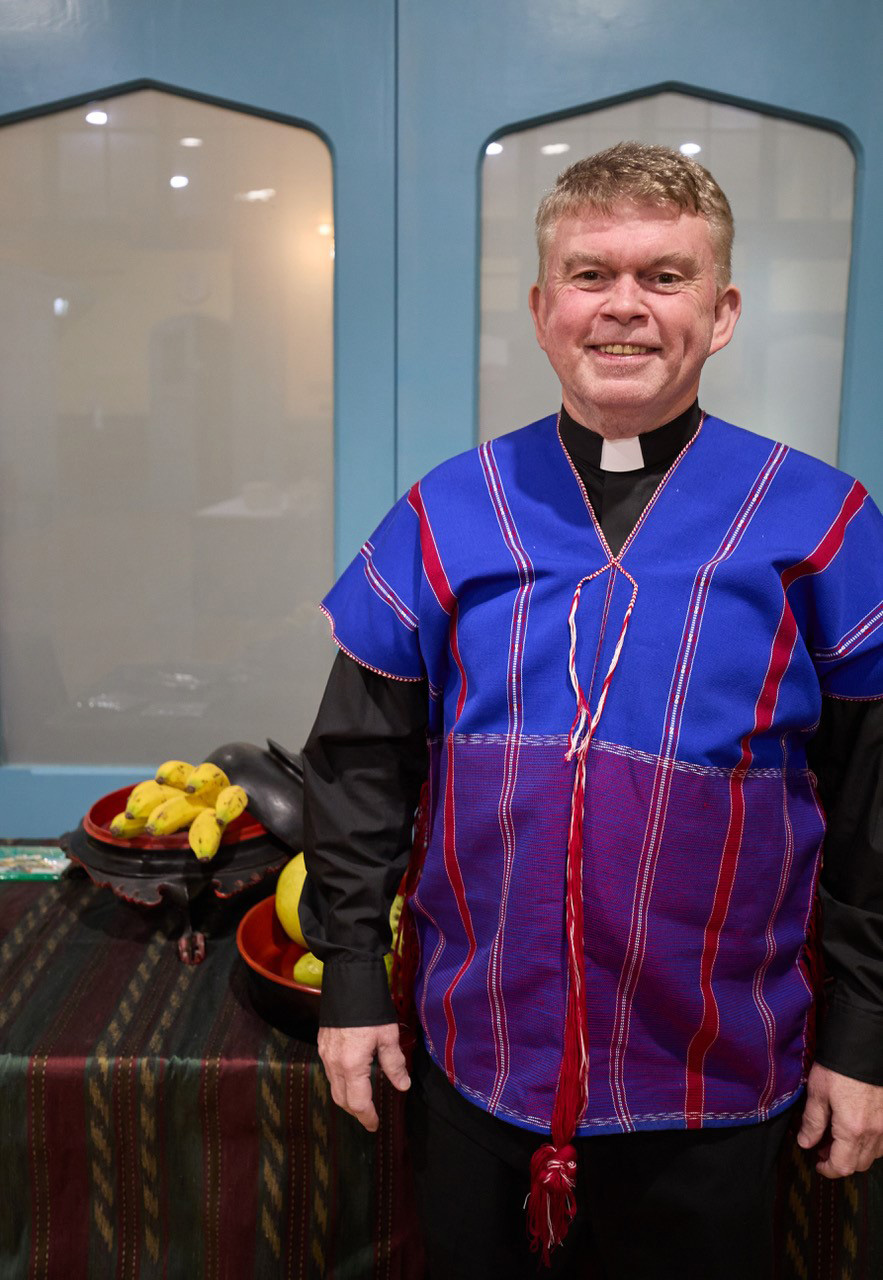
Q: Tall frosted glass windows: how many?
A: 2